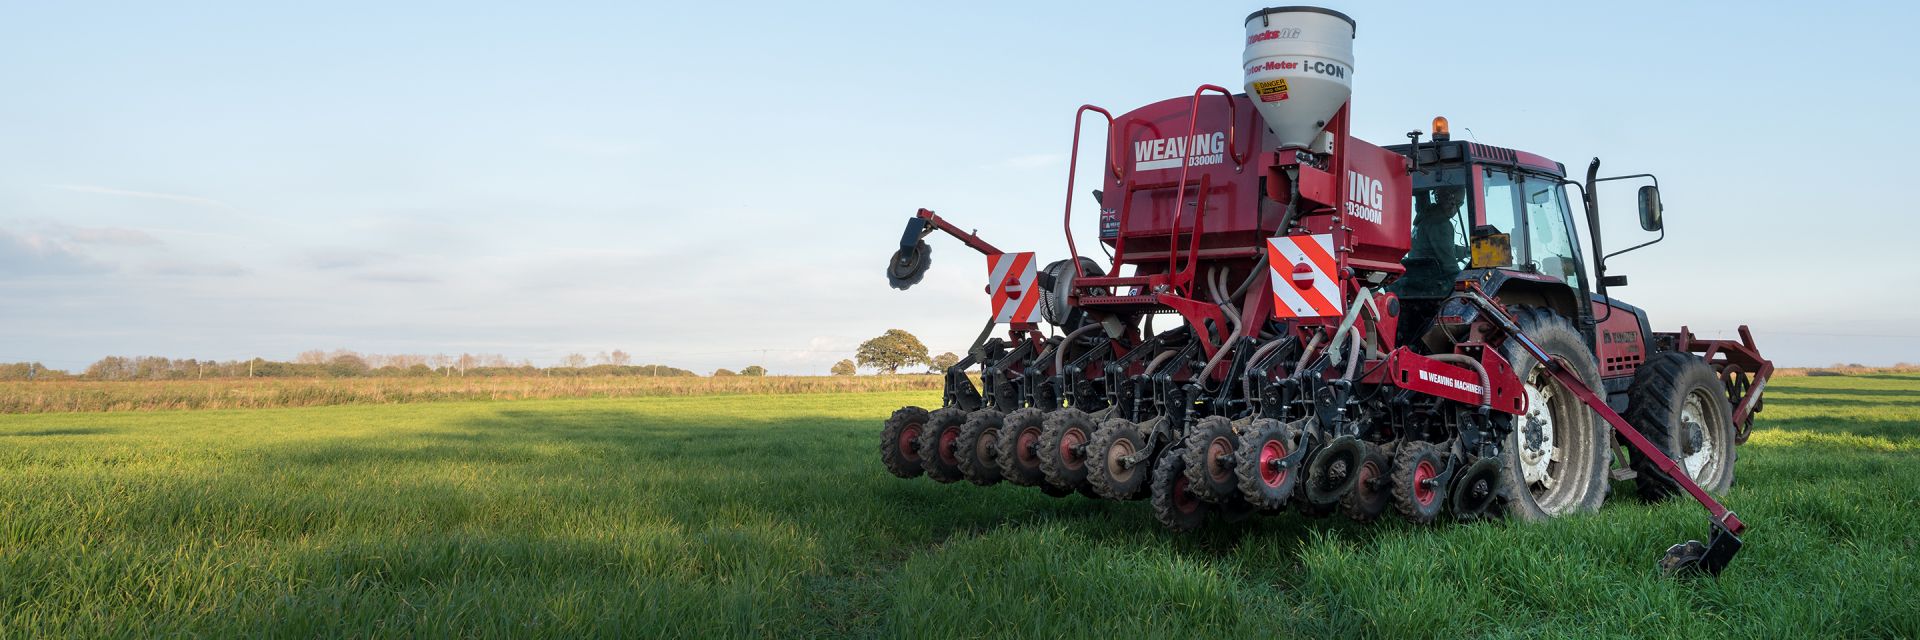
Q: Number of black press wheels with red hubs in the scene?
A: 11